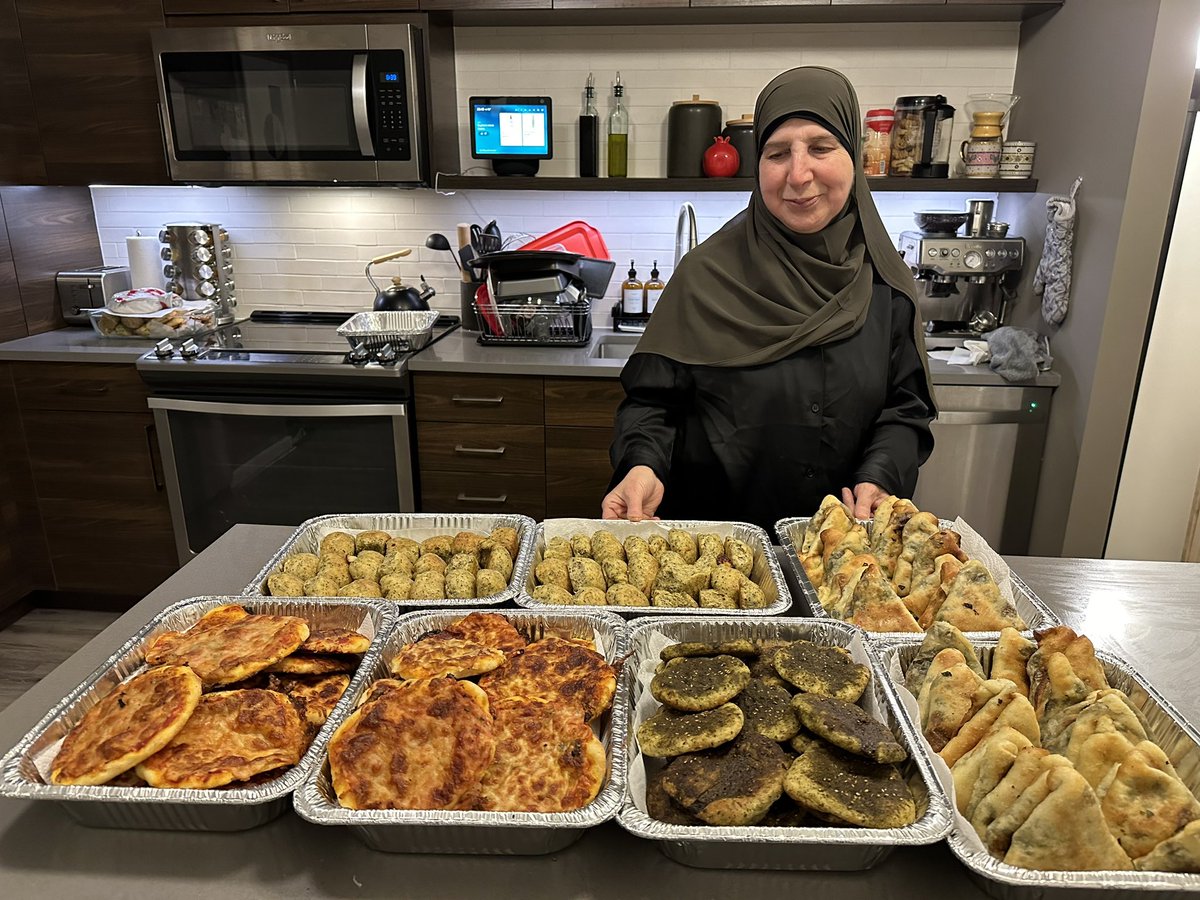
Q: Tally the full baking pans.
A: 7